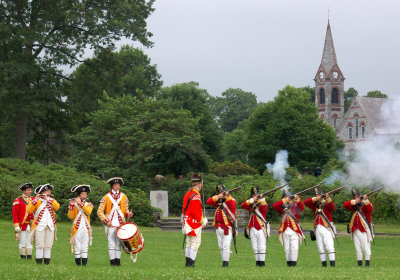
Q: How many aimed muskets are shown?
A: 5